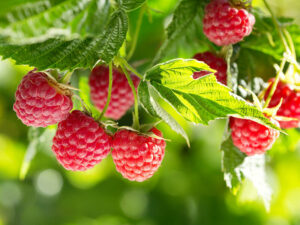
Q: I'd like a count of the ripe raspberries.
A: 8